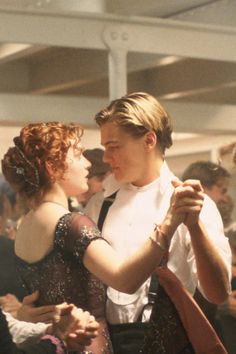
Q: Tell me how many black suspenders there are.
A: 2